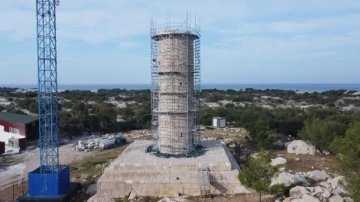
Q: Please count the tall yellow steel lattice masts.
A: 0